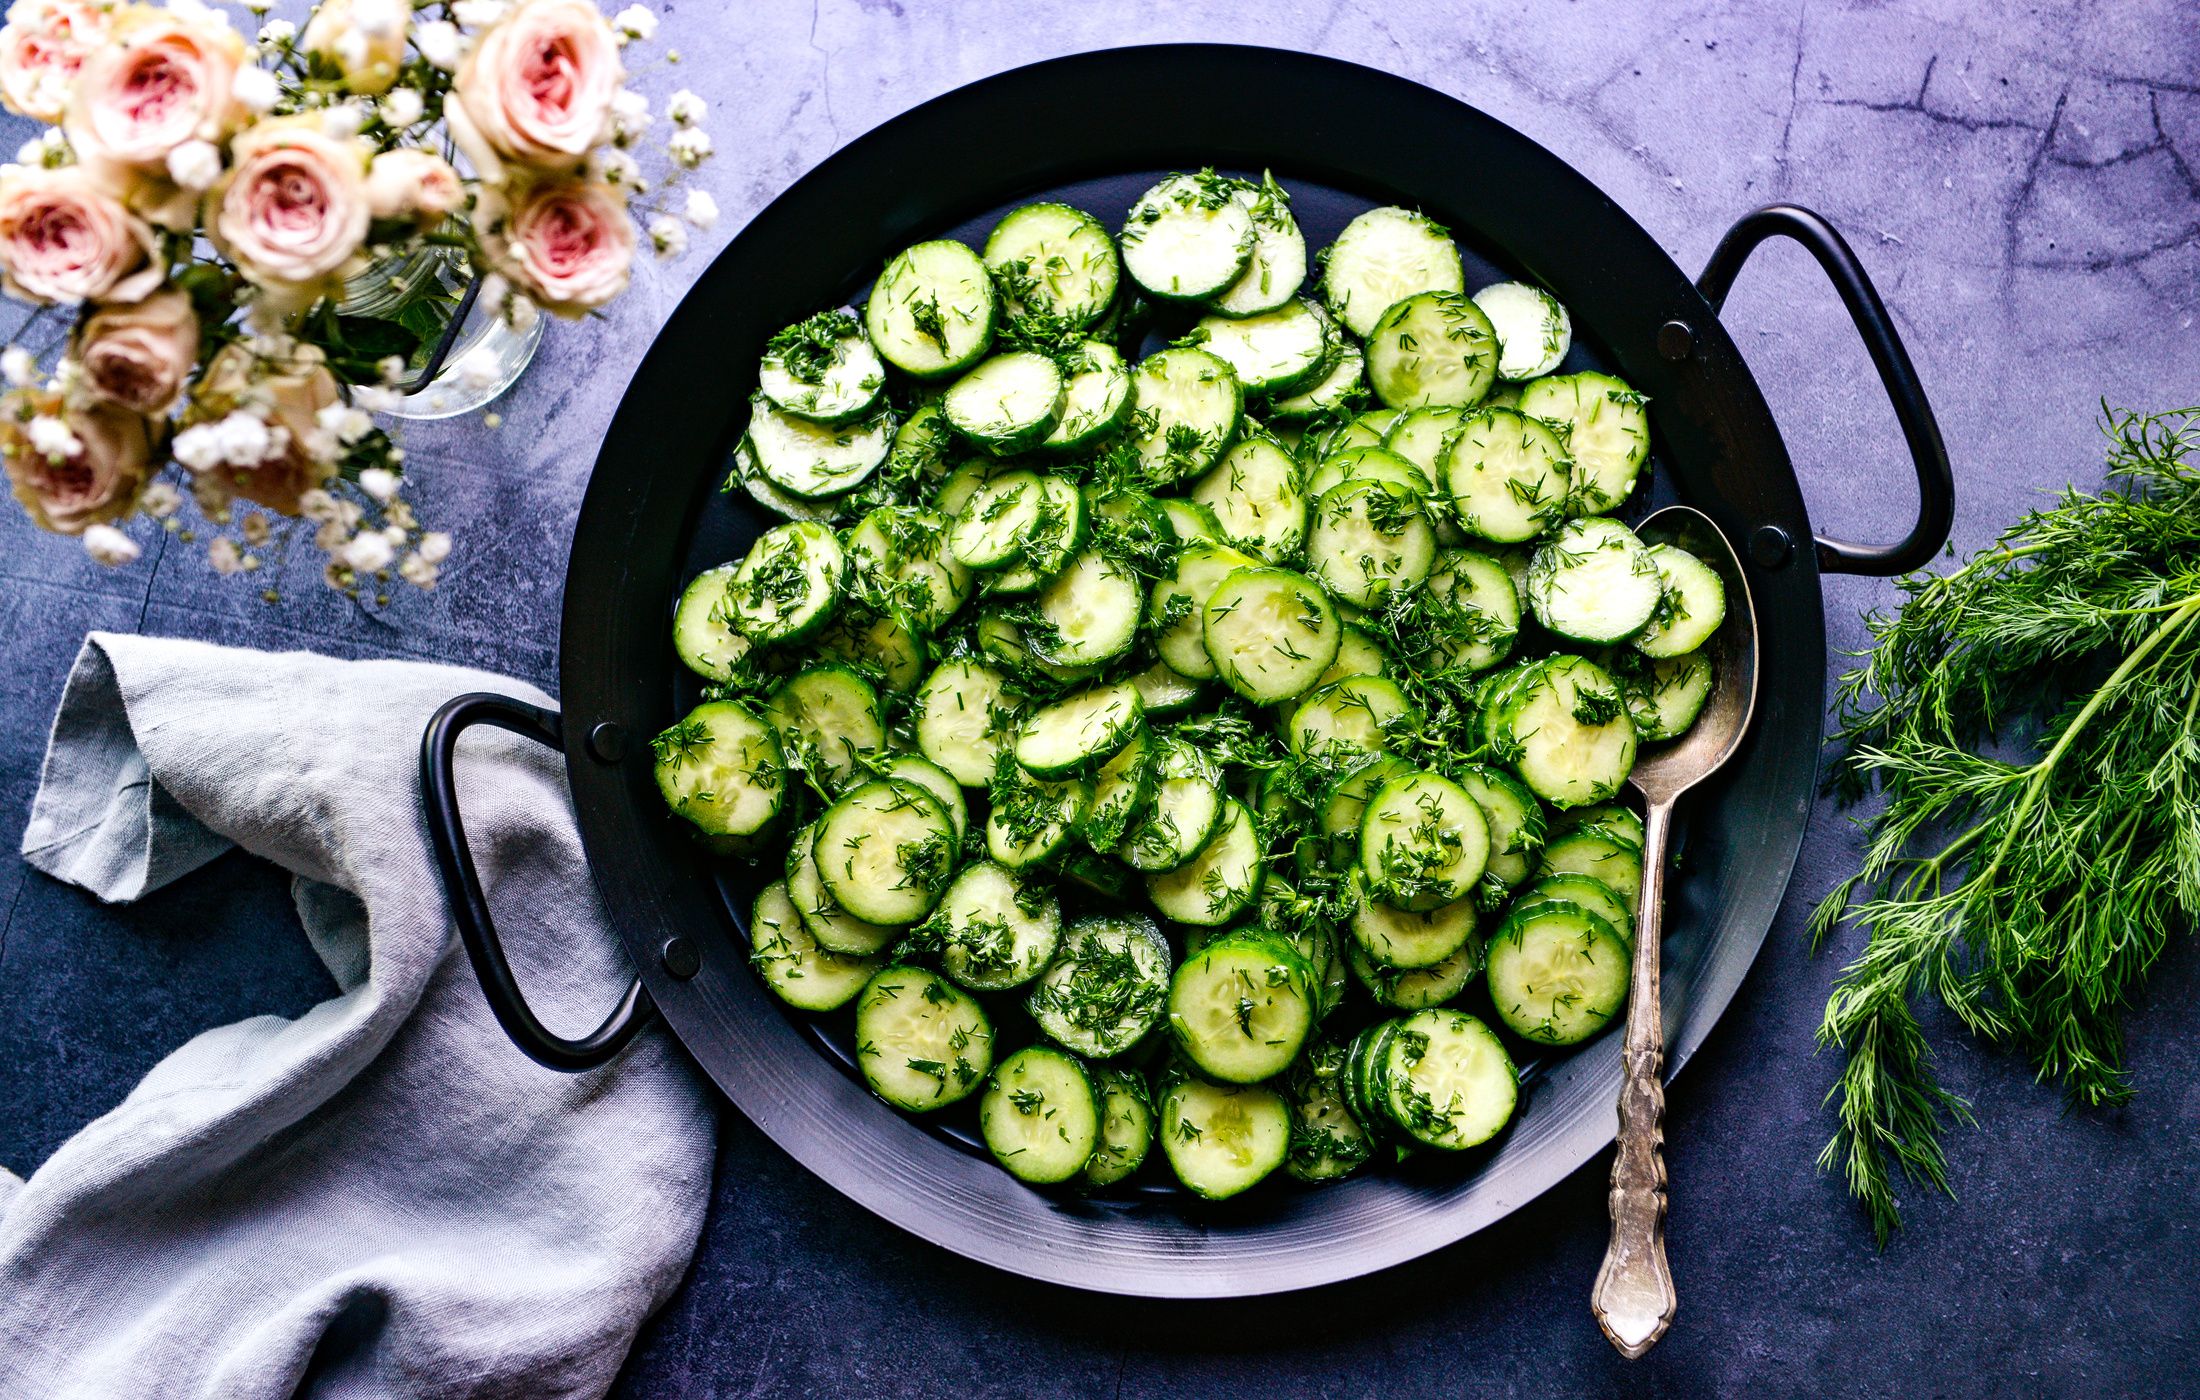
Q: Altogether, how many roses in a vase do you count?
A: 11